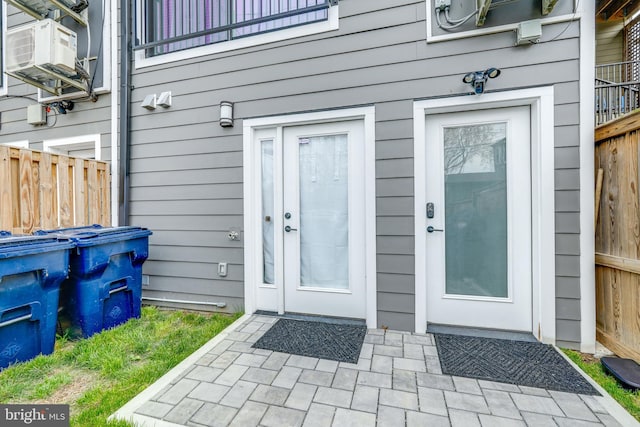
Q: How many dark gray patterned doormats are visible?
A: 2